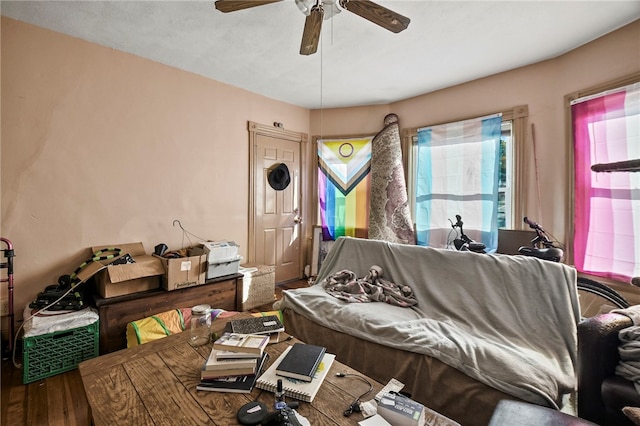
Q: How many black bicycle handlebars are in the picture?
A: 2